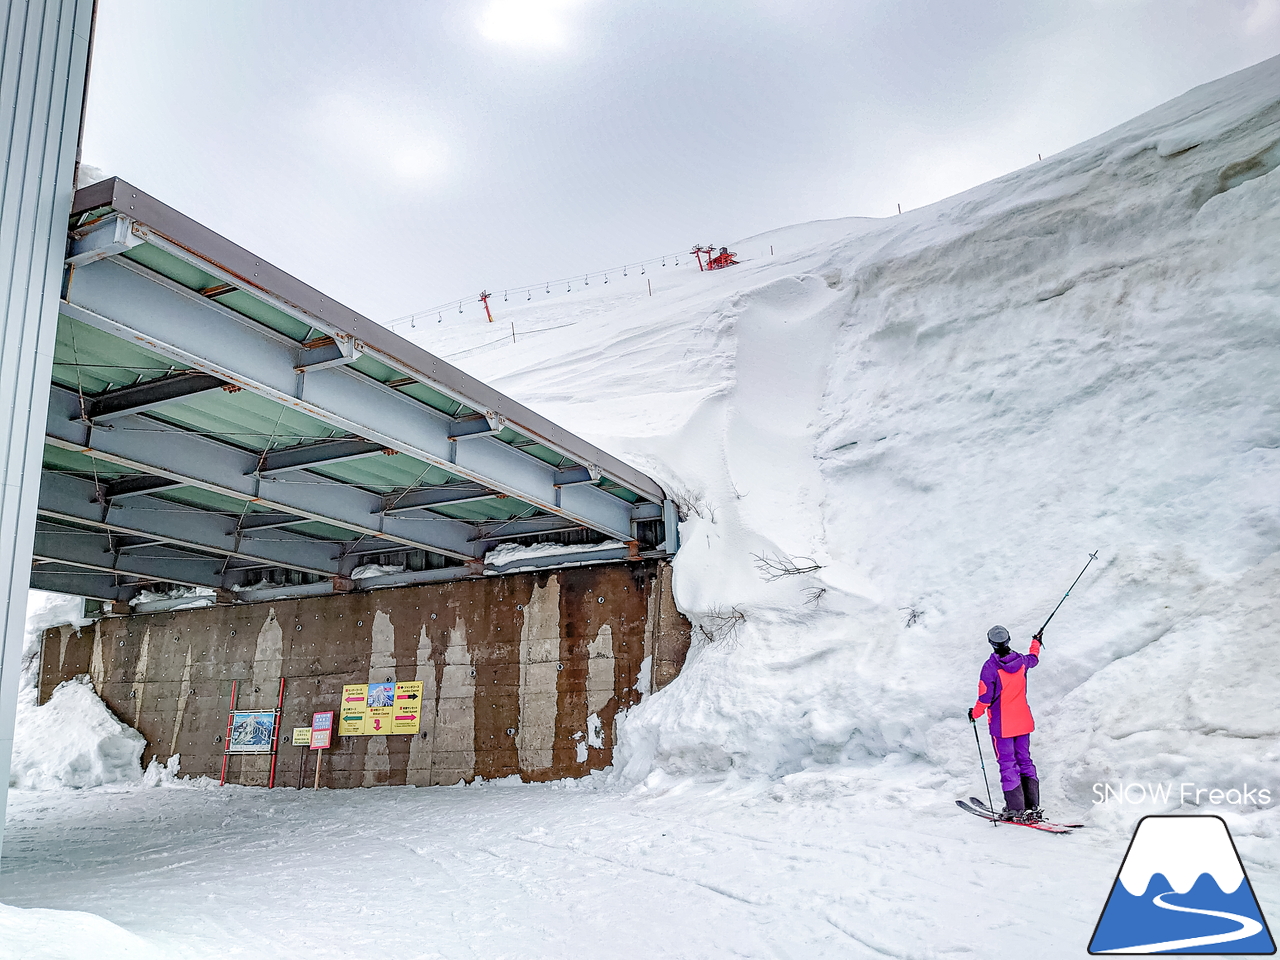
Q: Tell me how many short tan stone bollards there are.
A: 0